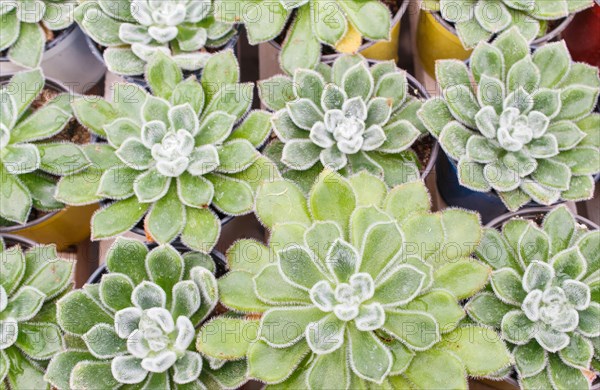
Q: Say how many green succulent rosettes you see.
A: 12